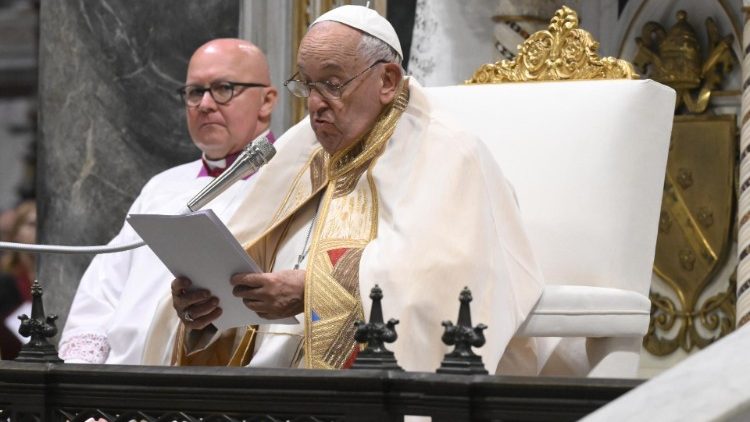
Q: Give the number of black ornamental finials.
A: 3